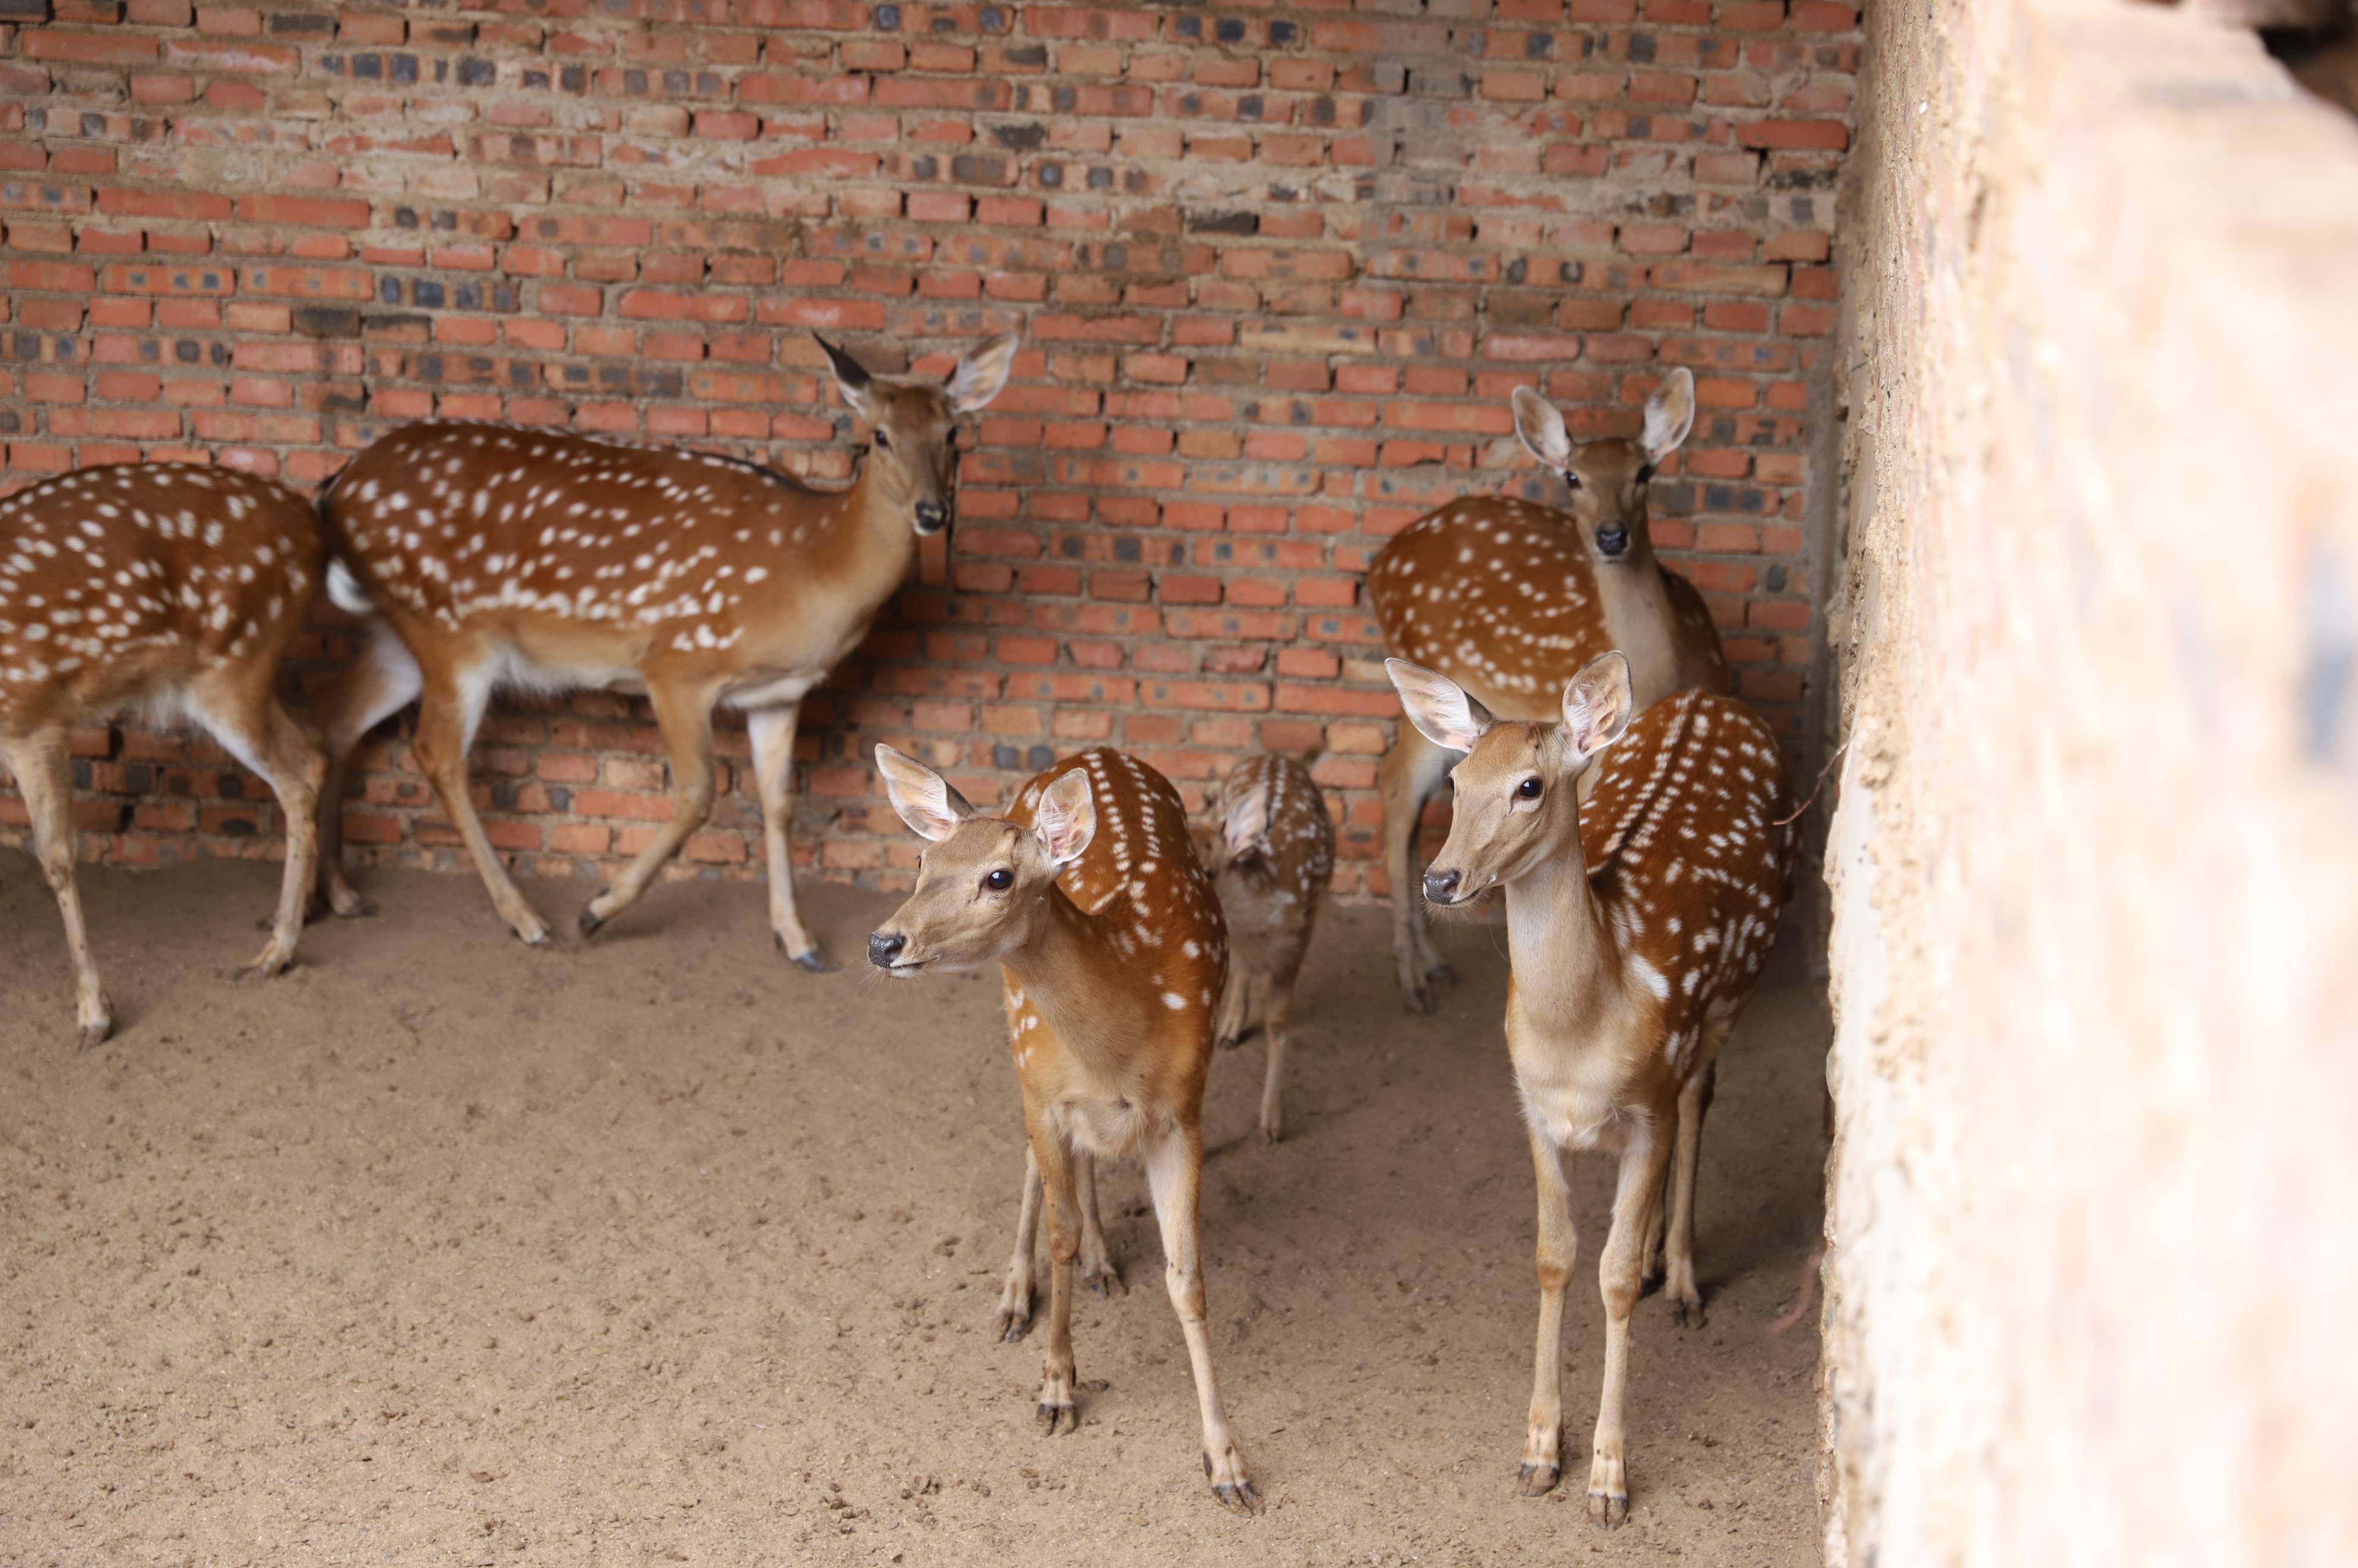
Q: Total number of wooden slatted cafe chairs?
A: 0